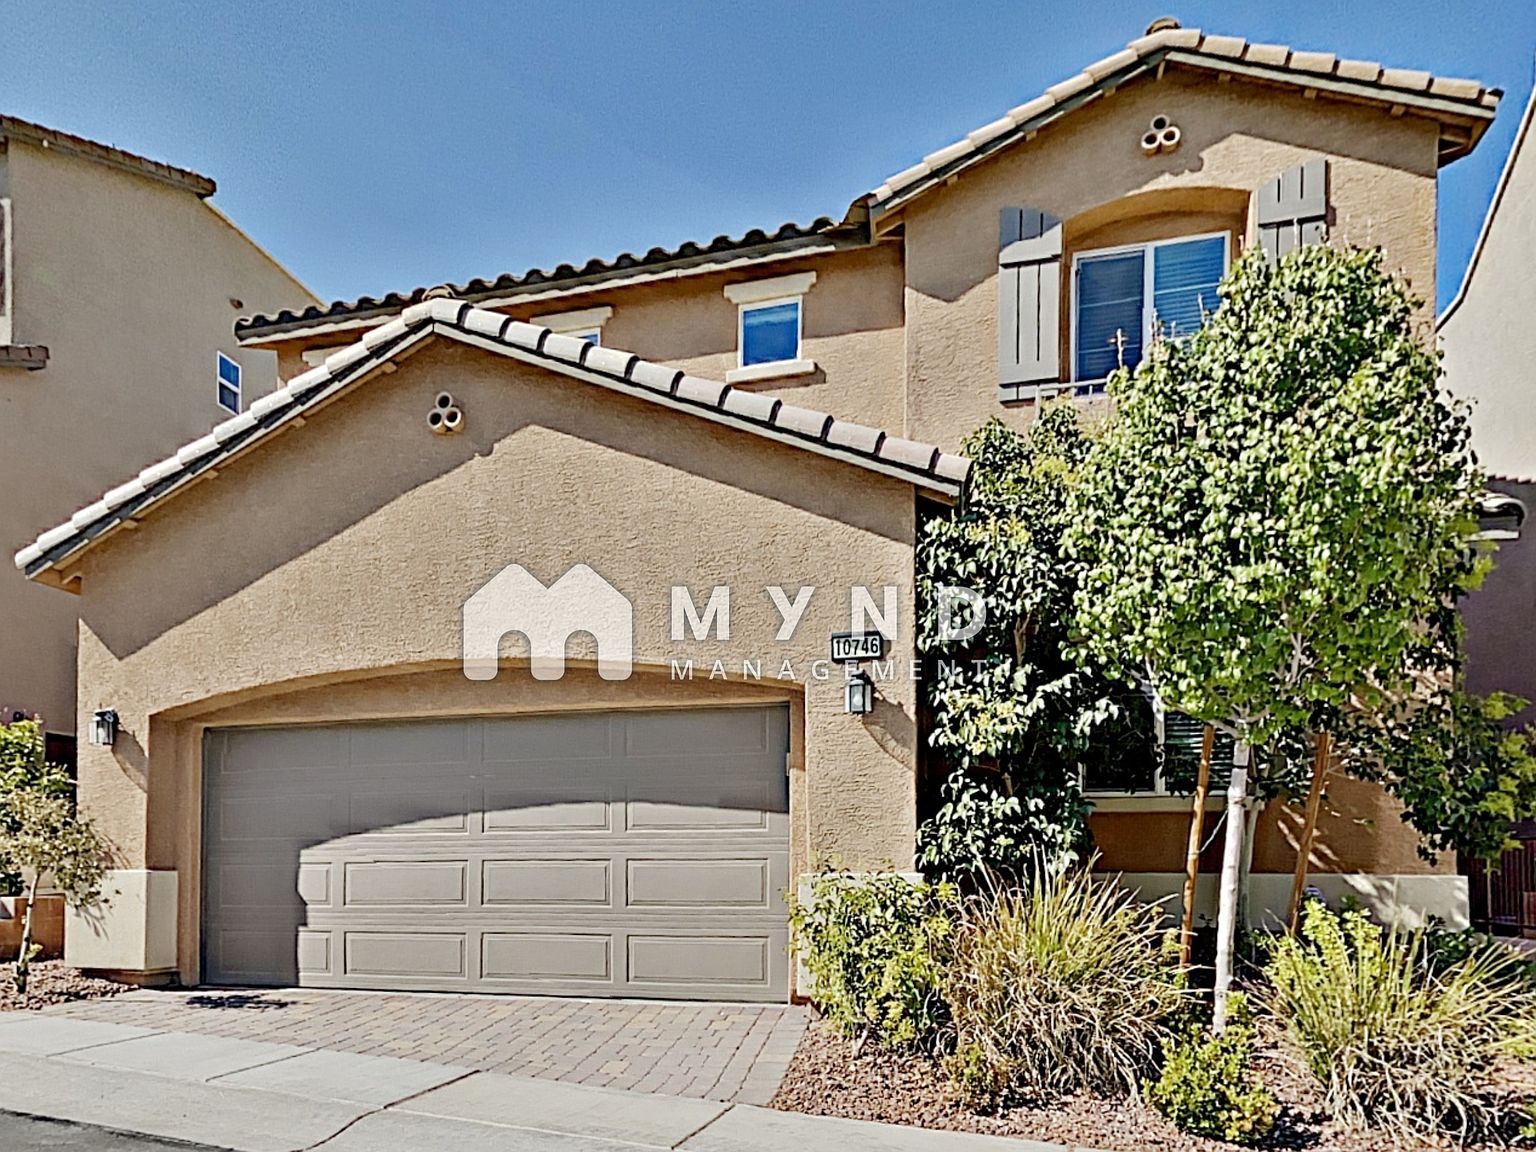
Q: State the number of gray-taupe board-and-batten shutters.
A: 2